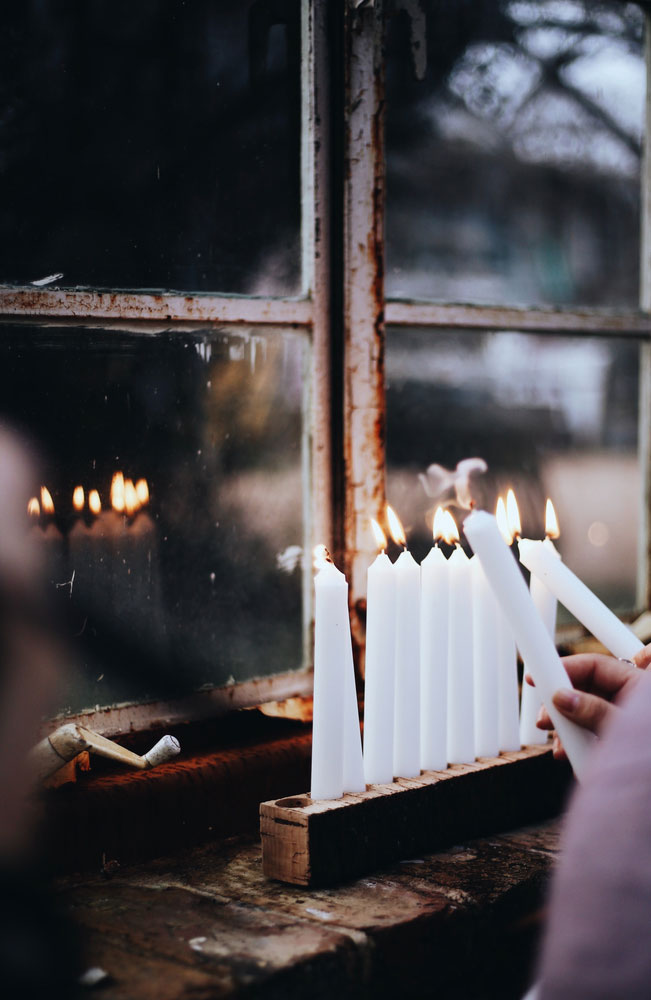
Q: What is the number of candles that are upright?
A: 9